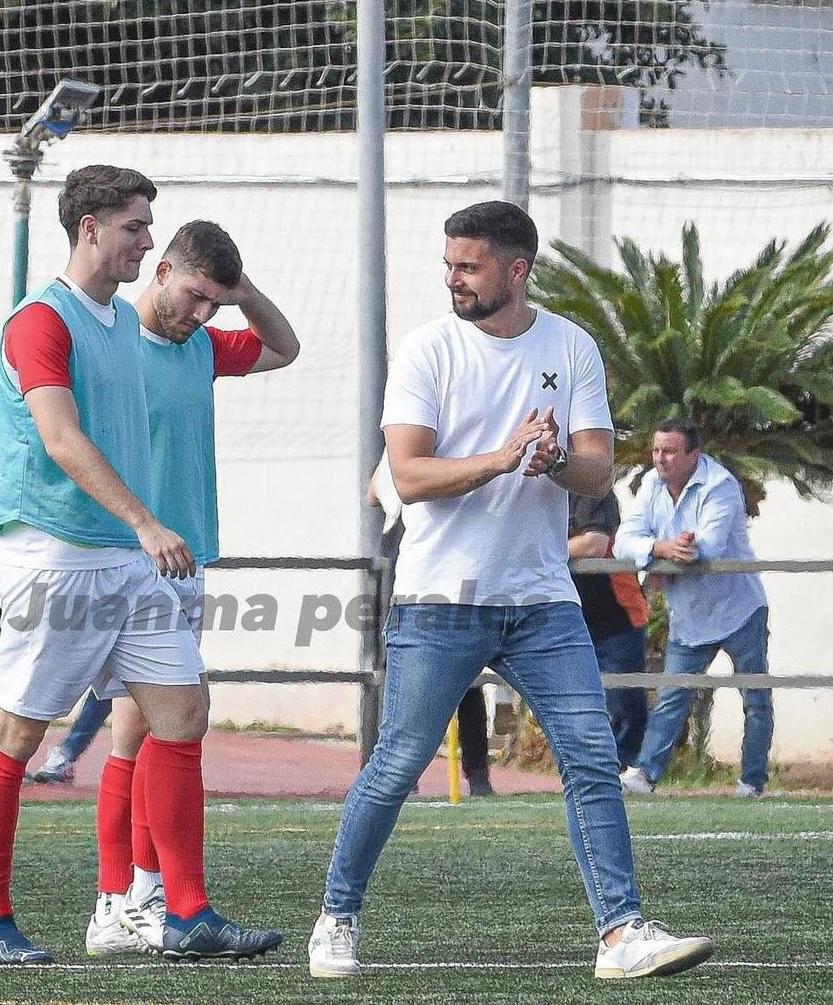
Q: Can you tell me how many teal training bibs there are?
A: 2